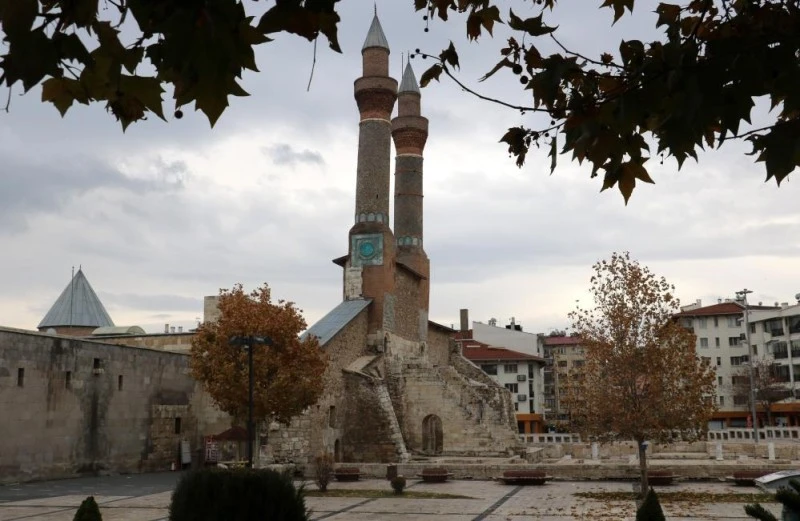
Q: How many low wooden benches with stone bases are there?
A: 5